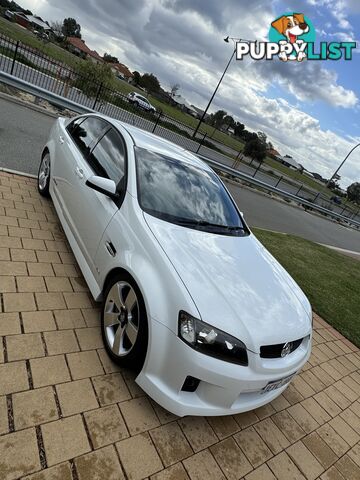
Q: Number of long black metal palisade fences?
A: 1